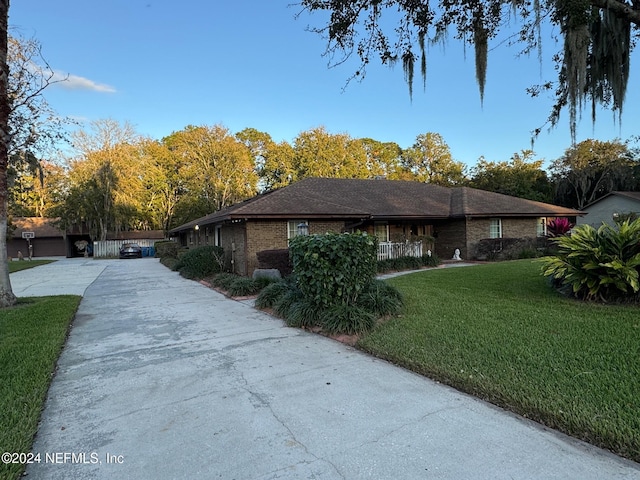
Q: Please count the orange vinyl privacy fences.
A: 0